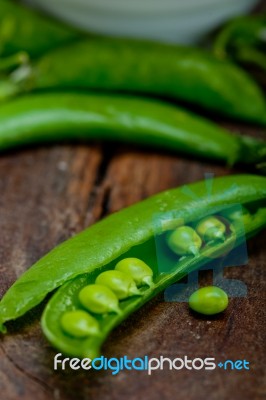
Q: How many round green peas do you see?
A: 7